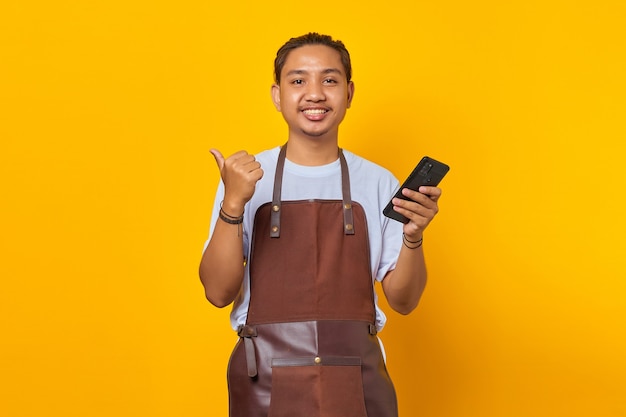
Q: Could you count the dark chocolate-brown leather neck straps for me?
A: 2